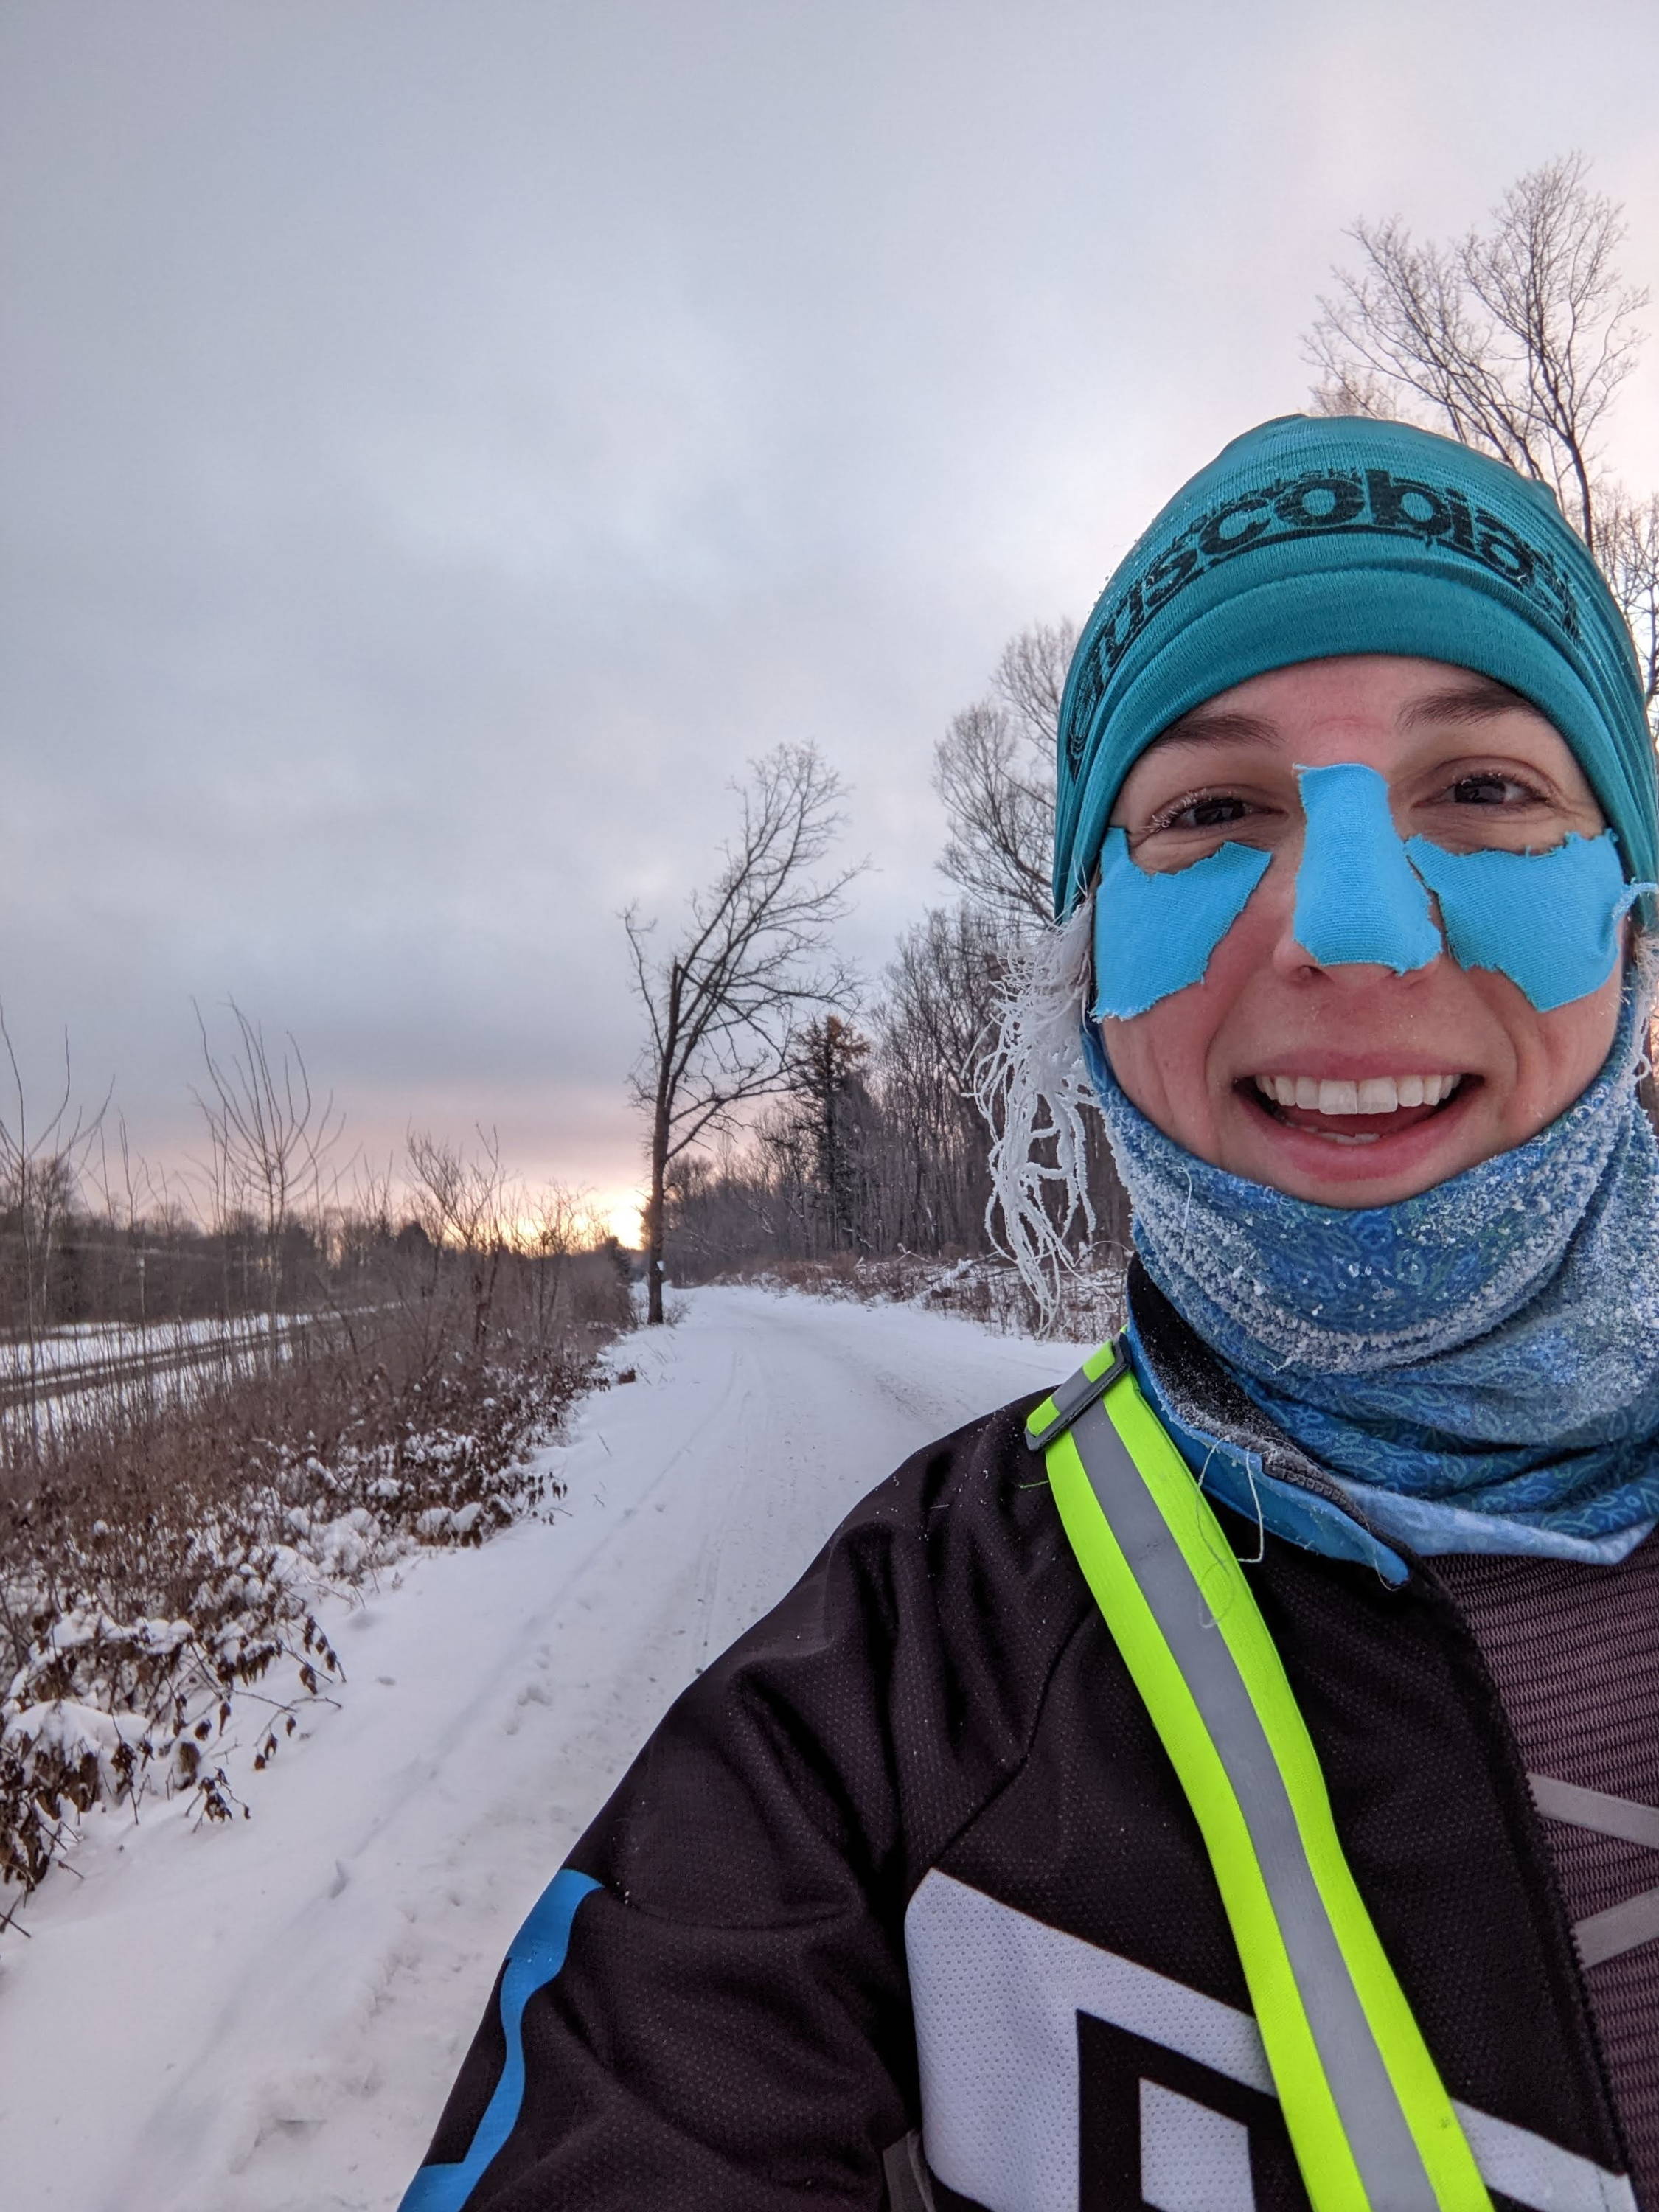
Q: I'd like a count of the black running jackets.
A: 1